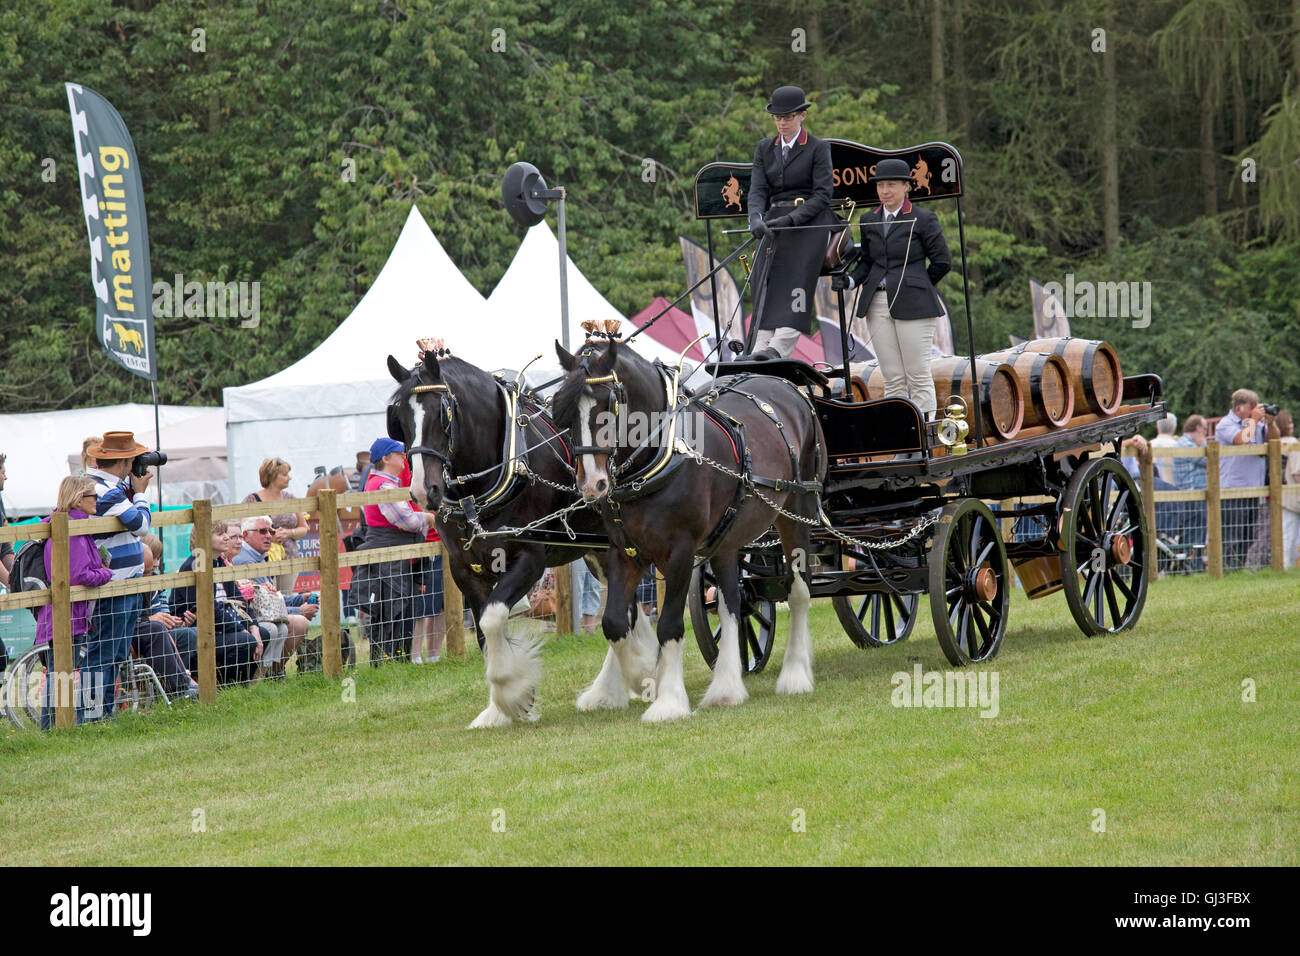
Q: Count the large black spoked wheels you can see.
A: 4